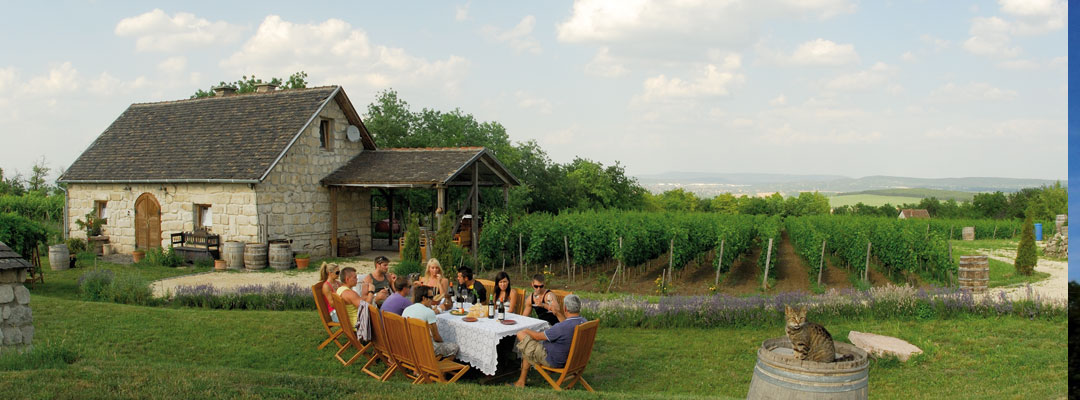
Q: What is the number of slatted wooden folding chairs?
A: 9